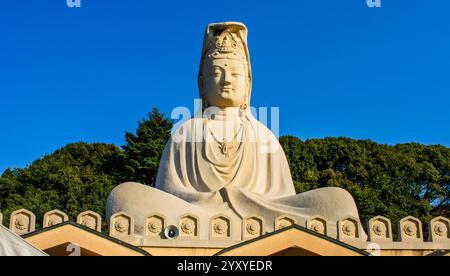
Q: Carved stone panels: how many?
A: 14